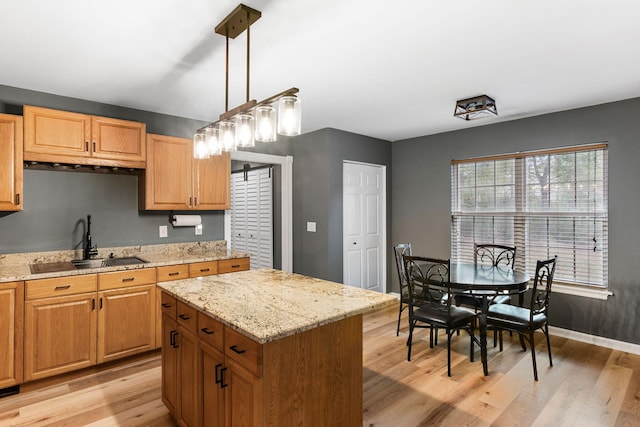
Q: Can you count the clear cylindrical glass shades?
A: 6